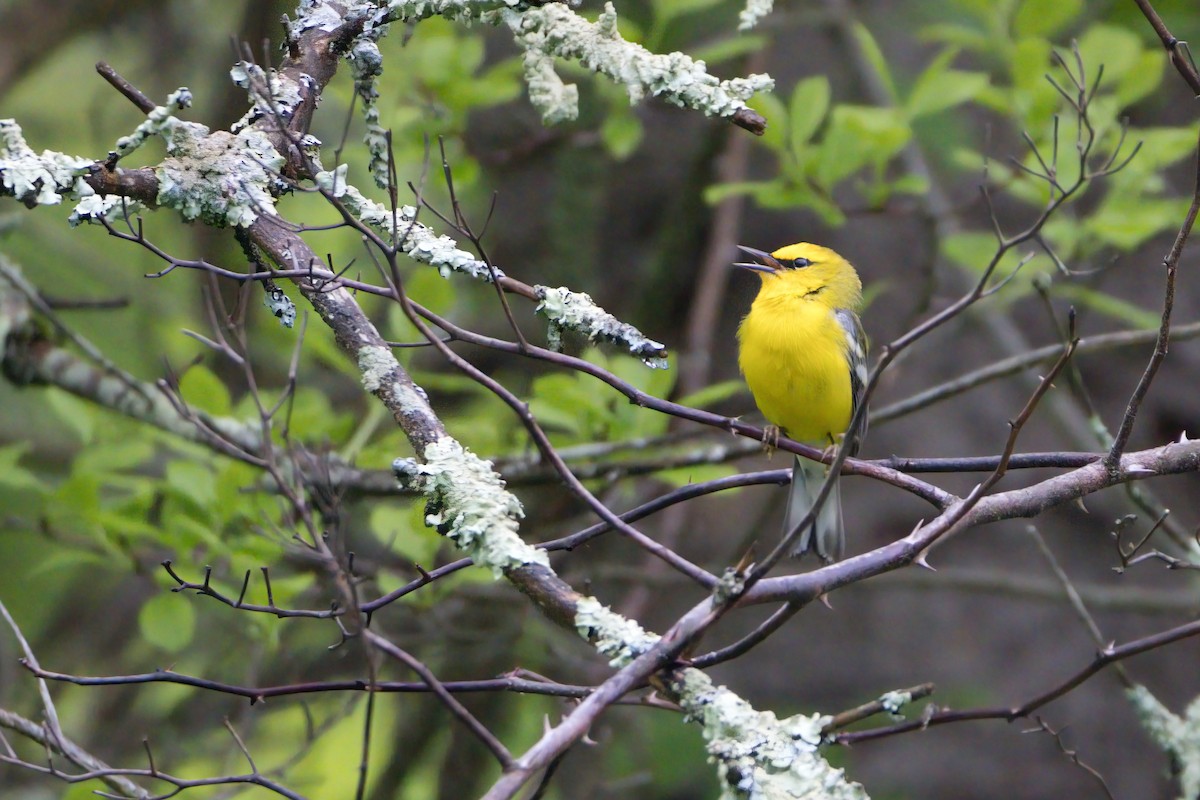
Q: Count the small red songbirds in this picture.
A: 0